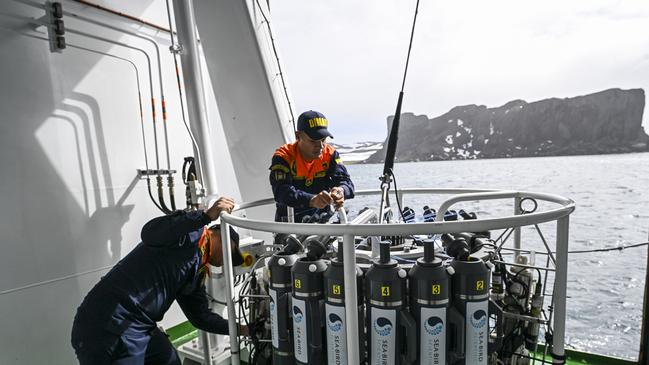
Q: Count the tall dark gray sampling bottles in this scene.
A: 6